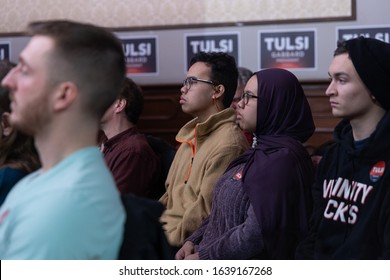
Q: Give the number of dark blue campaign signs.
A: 5